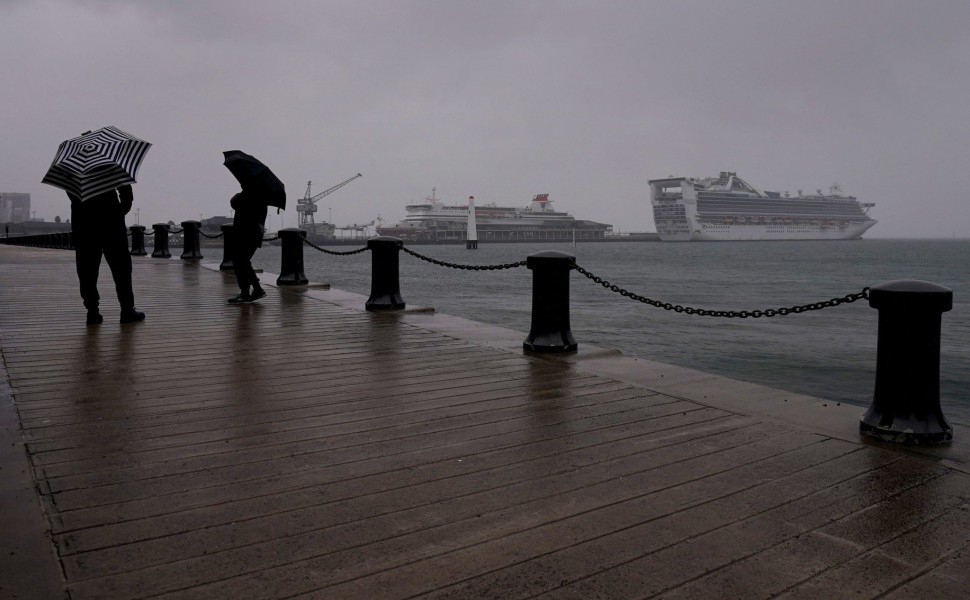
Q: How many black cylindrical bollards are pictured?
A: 8